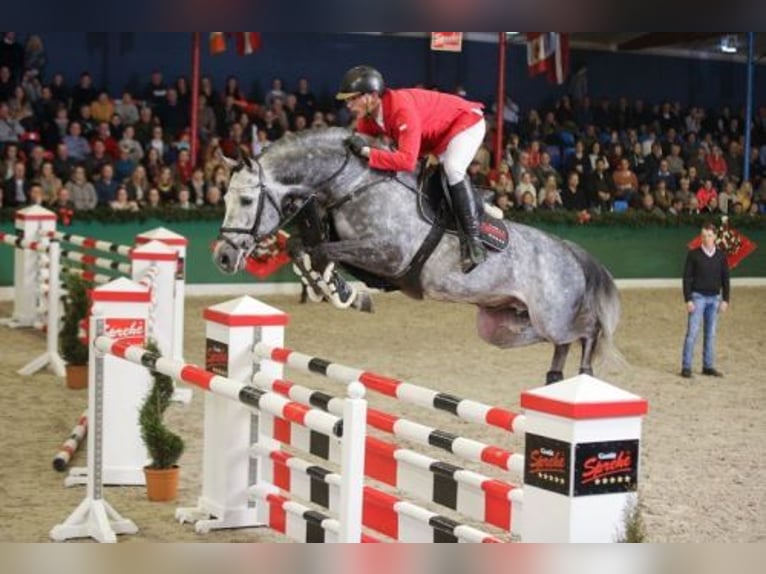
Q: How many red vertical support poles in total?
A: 2